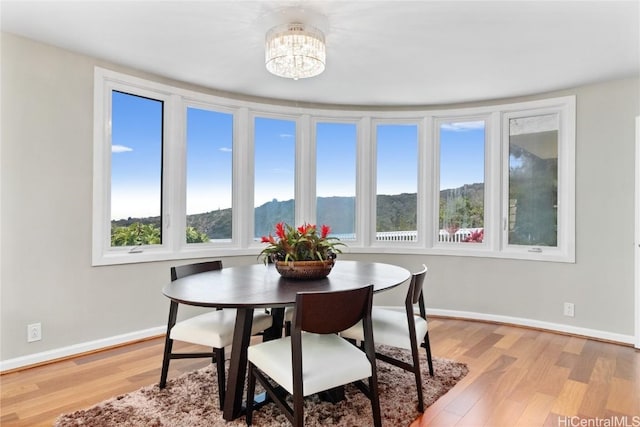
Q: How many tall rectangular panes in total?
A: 7